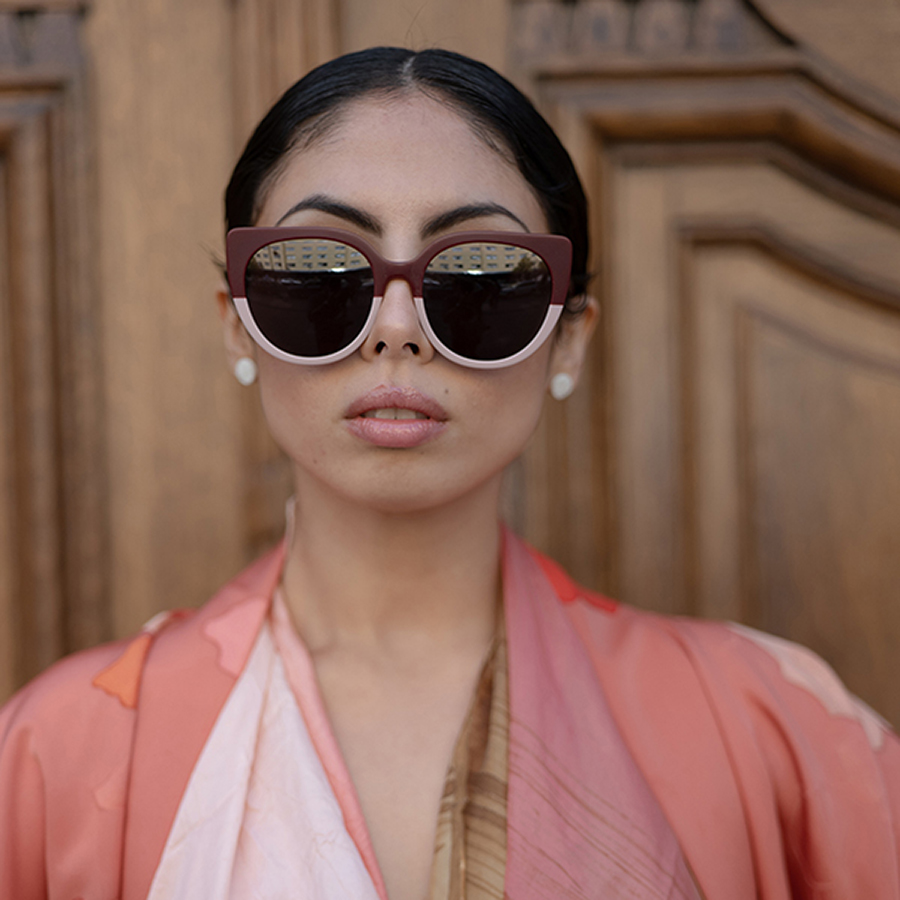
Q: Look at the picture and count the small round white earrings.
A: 2